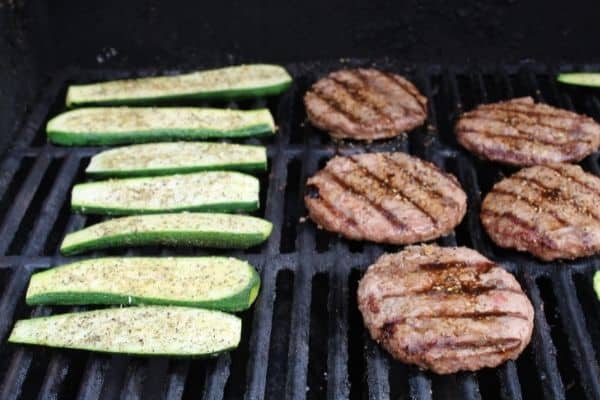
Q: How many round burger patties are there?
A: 5